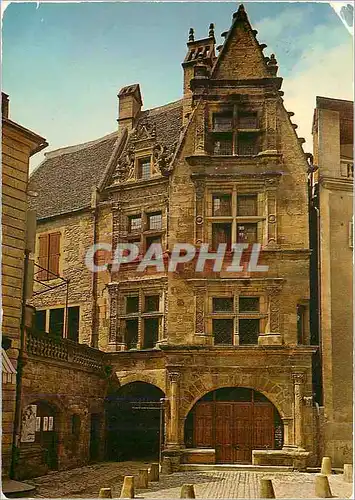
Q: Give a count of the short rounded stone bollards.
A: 9